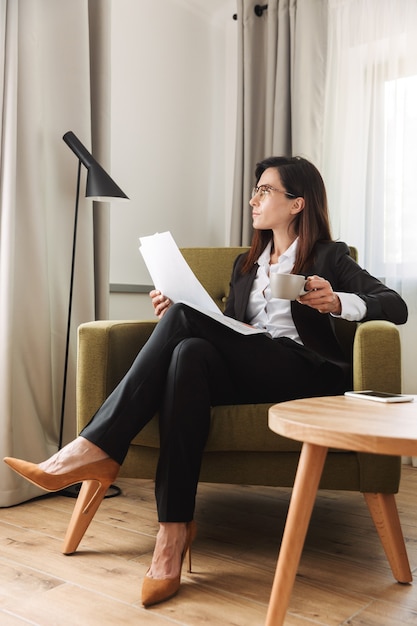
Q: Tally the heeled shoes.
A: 2